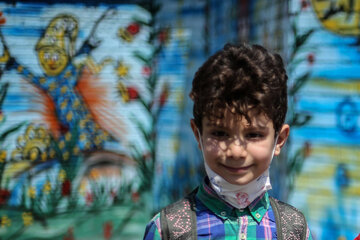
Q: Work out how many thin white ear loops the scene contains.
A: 2